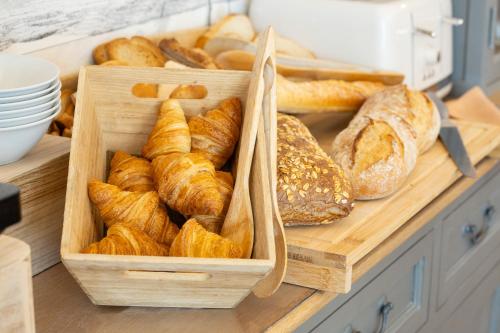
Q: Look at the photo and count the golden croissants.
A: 8